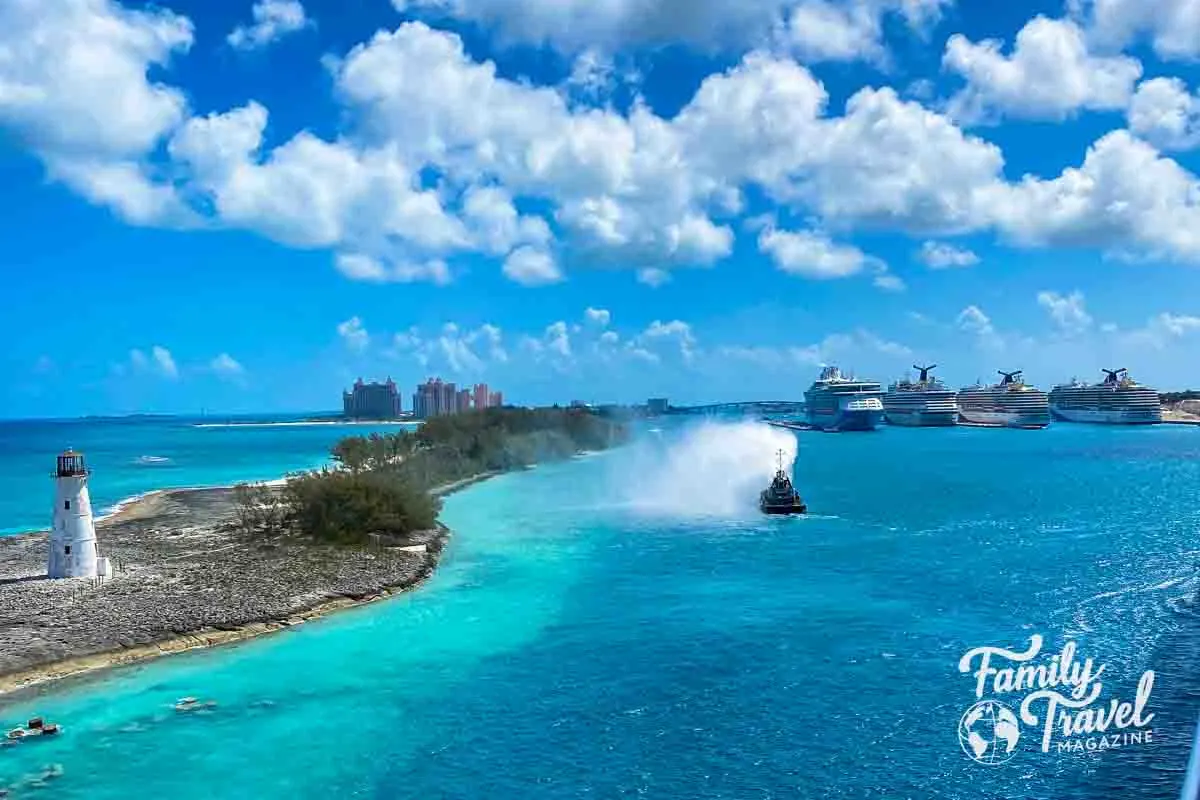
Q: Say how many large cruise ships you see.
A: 4